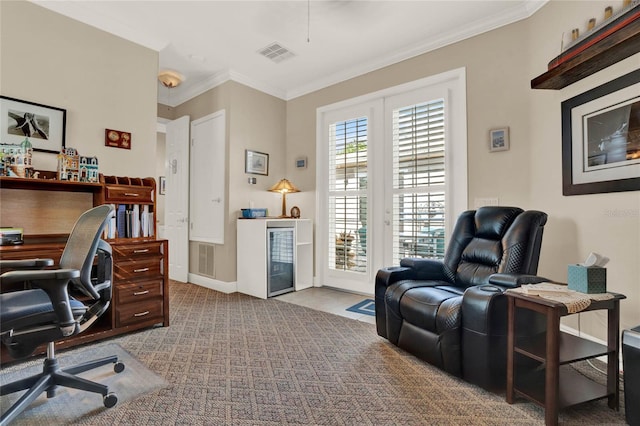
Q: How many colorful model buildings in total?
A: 3